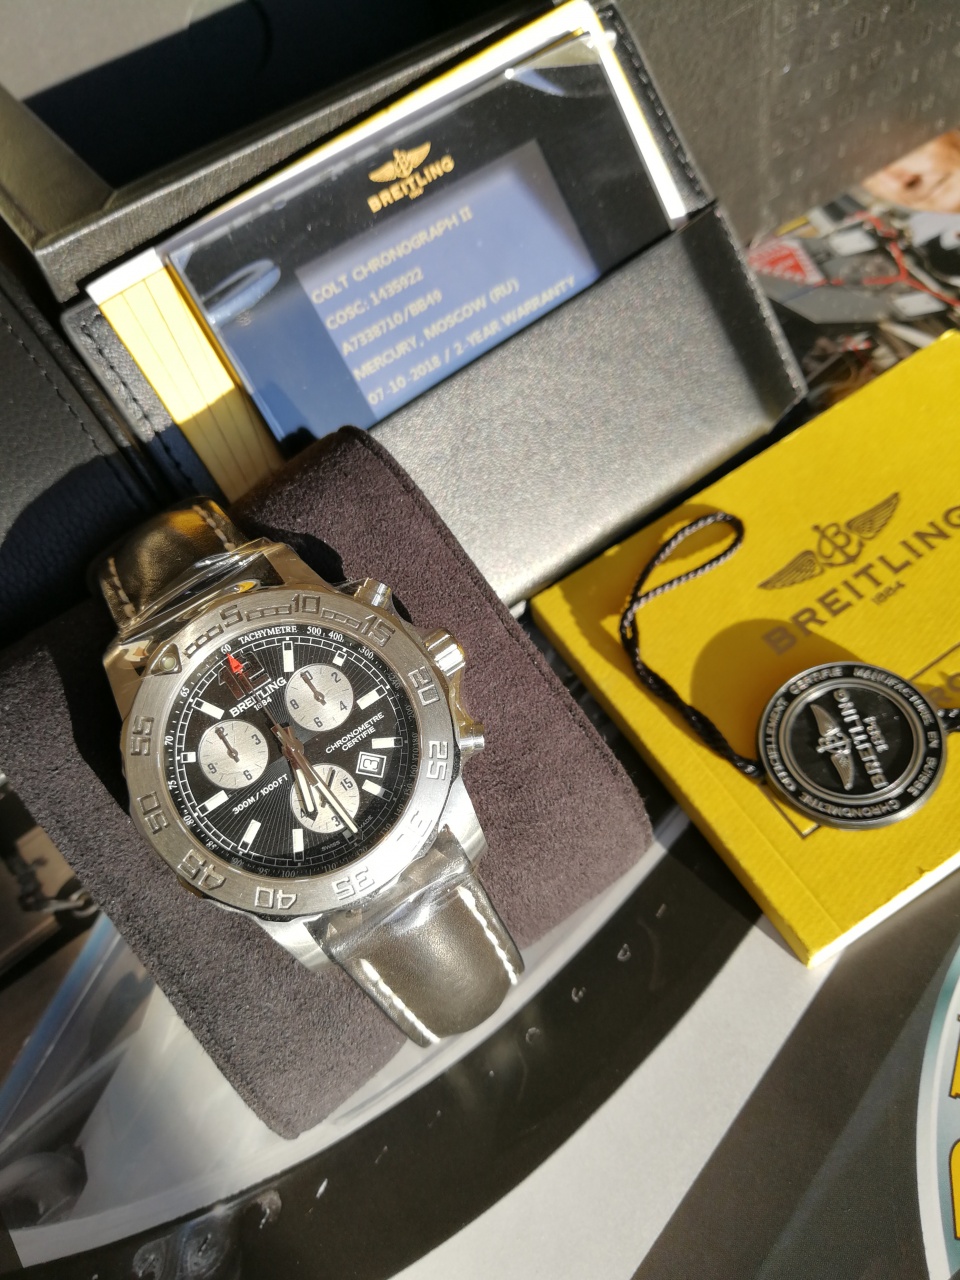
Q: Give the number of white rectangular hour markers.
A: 11